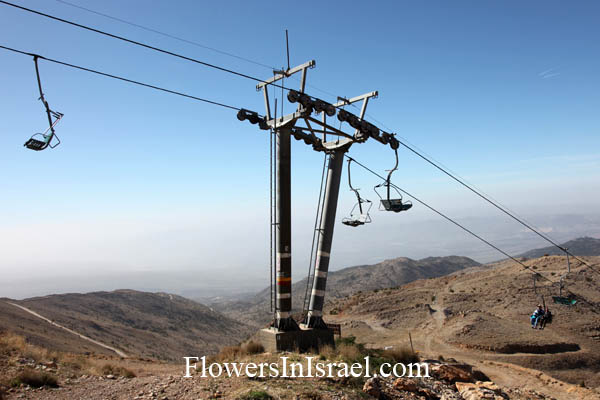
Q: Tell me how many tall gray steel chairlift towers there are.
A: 2